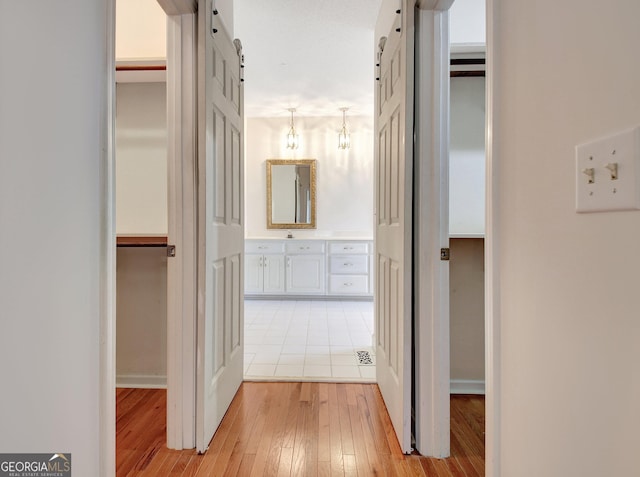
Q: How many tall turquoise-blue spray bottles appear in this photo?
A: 0